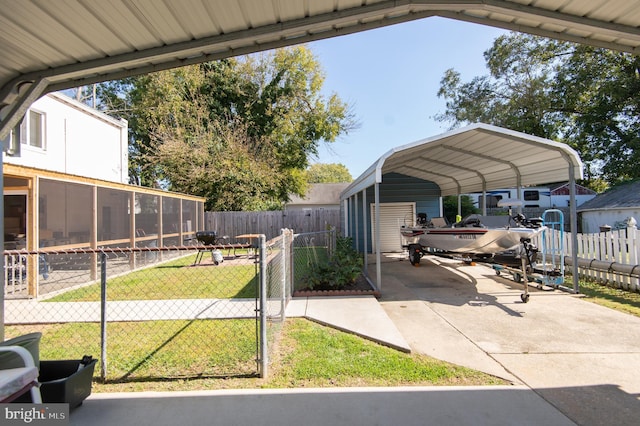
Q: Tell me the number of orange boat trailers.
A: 0